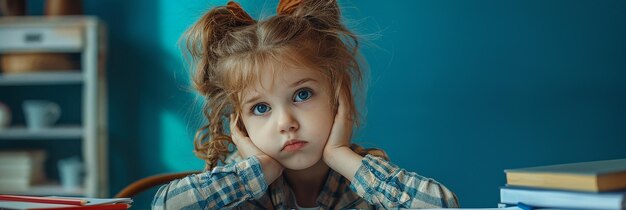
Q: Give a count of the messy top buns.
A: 2